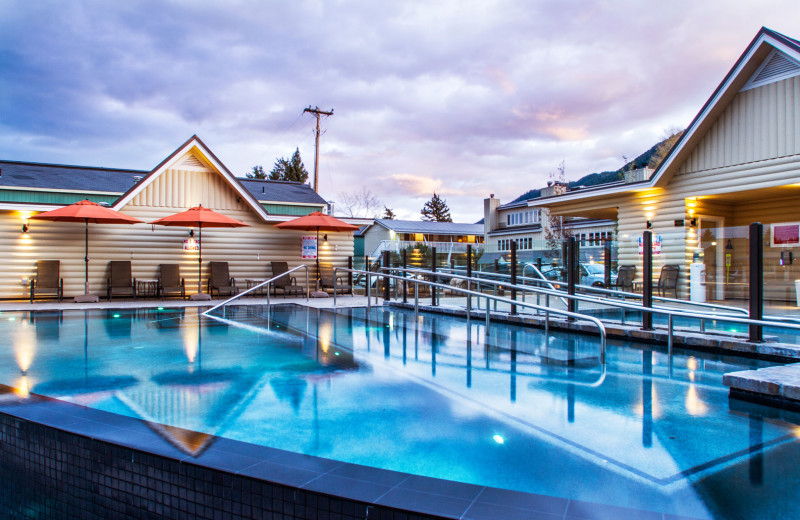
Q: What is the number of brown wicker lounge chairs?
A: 6